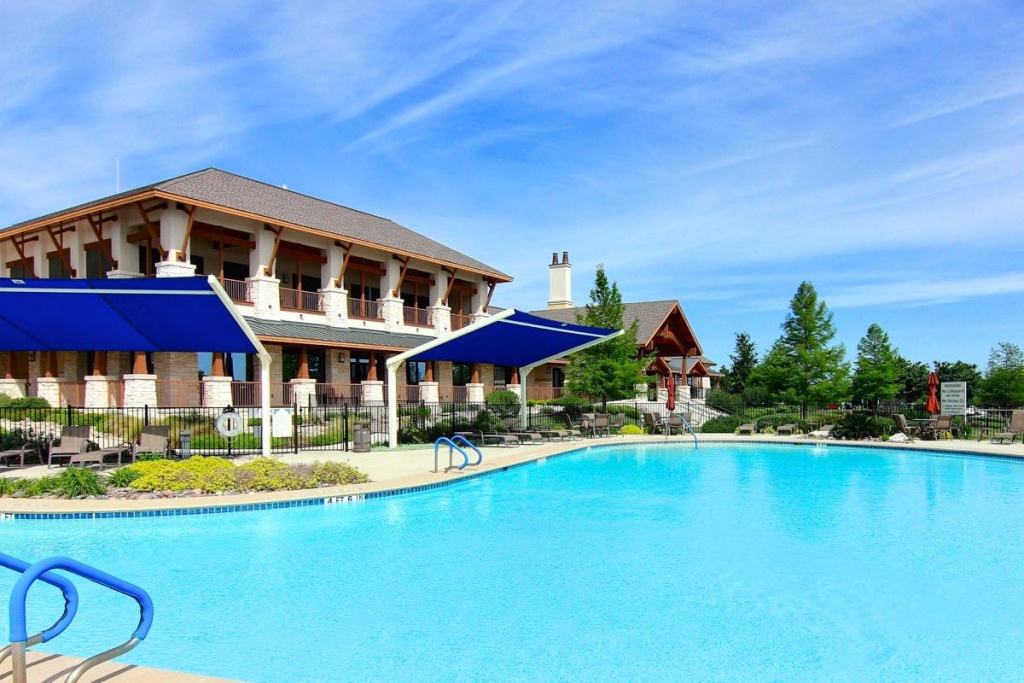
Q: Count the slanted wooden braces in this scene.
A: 10